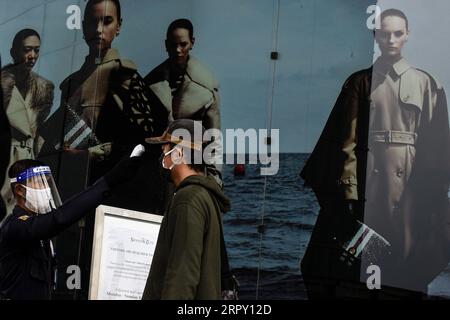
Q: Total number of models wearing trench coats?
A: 4